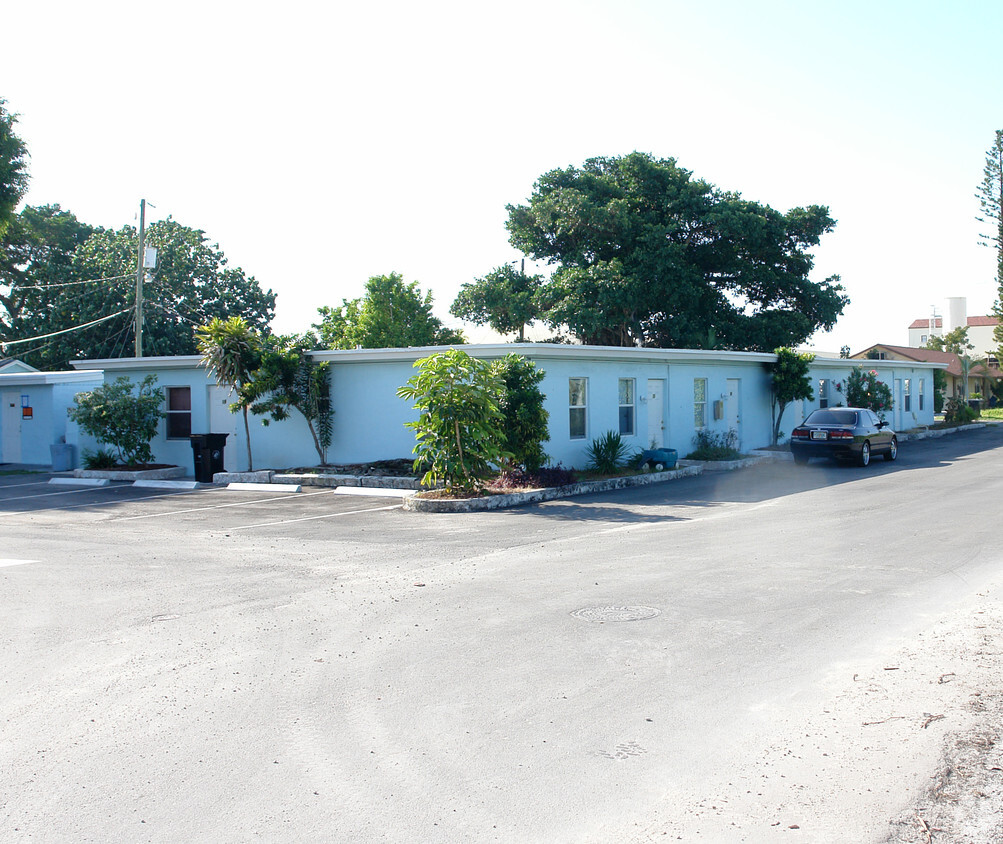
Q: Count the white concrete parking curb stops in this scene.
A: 4